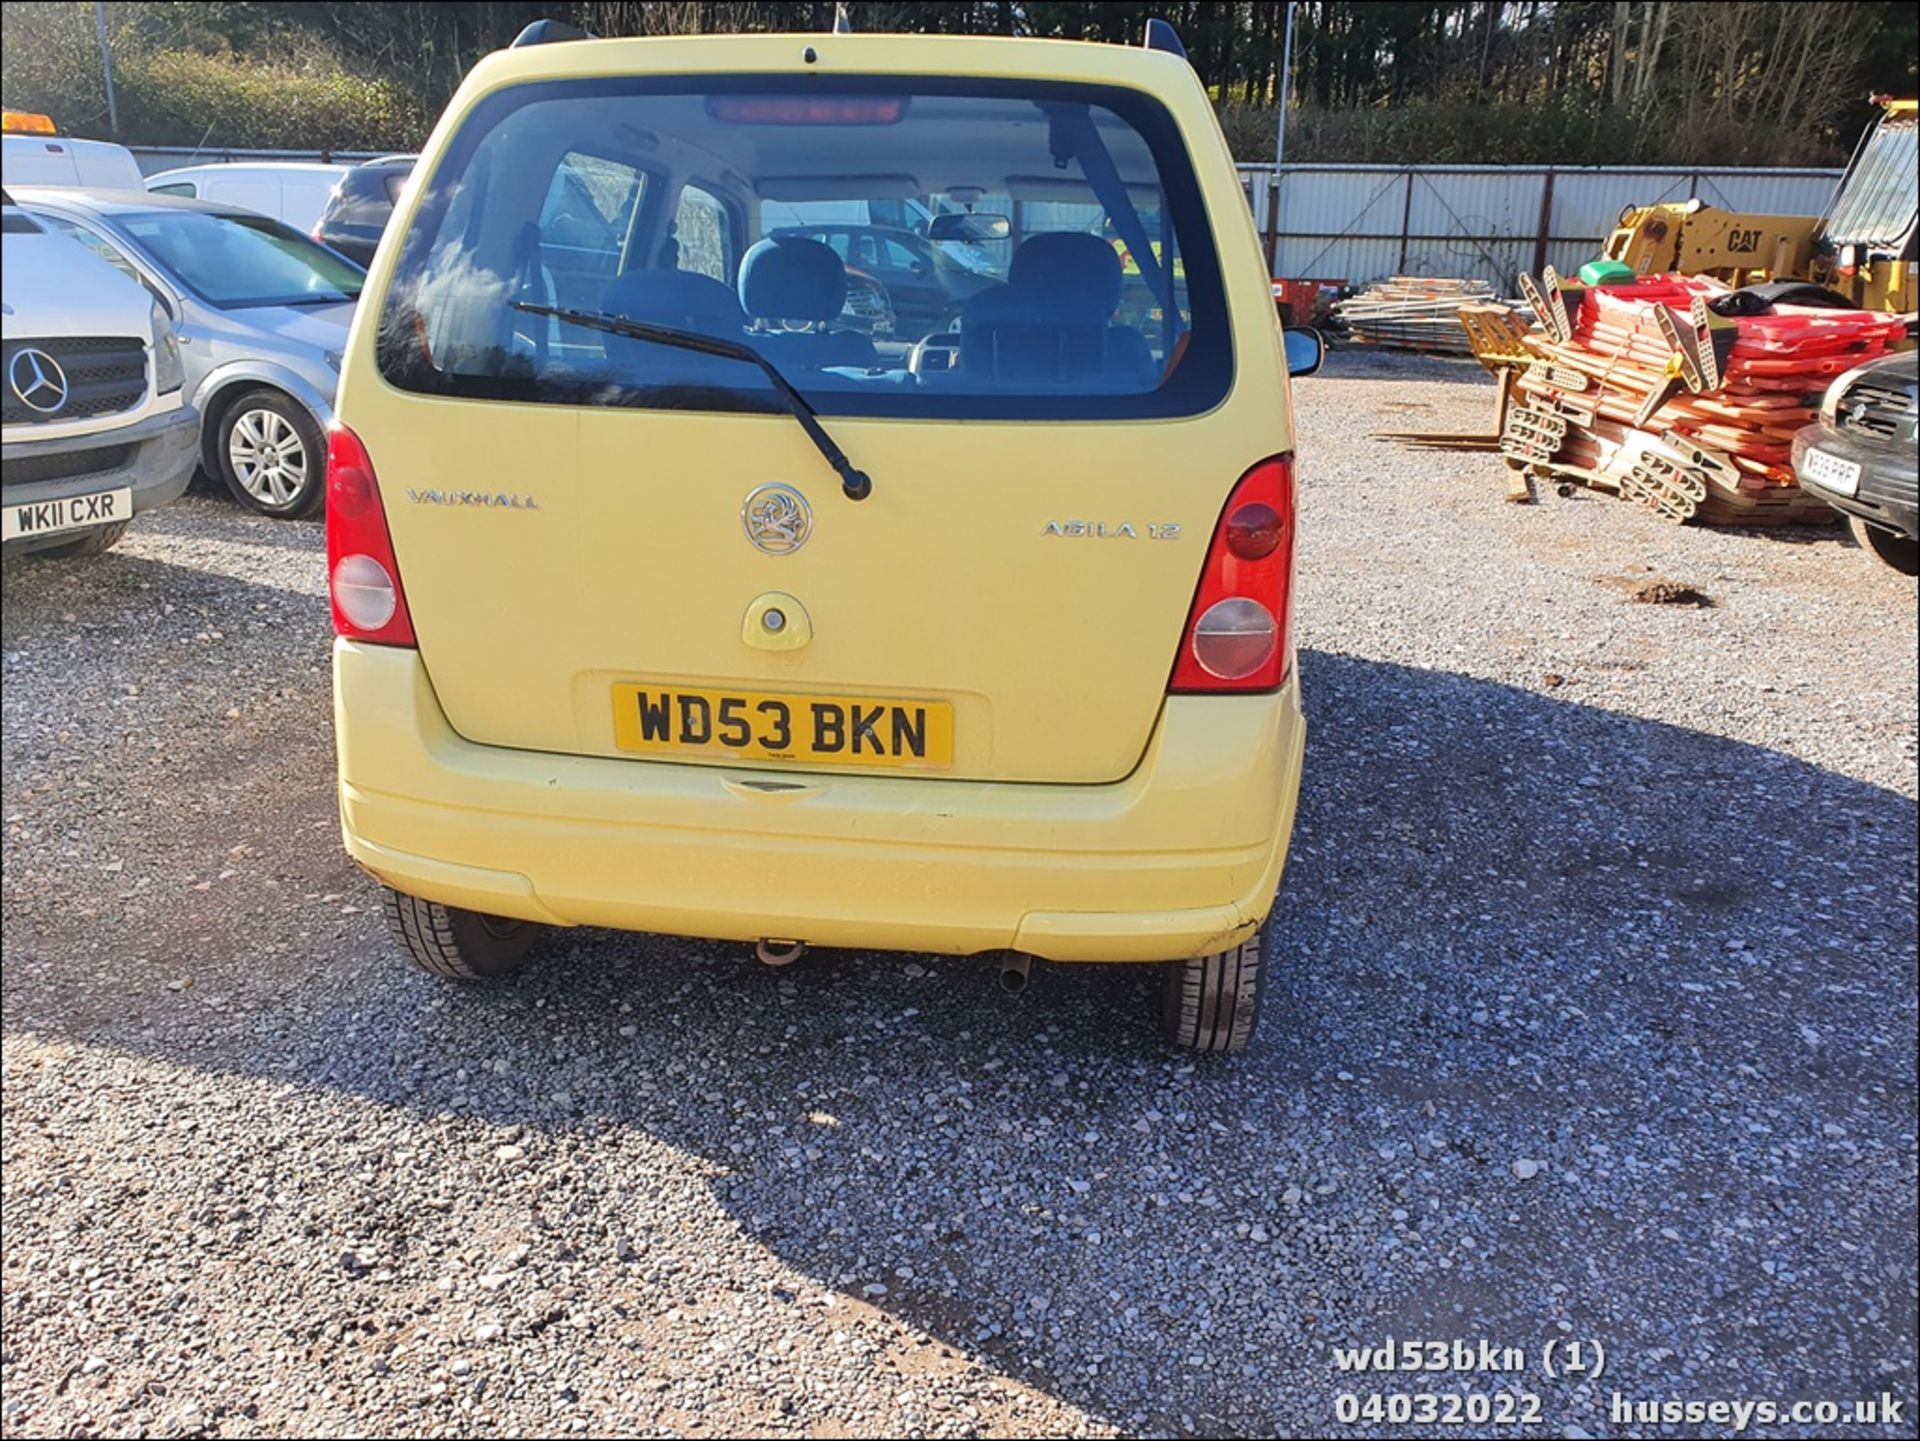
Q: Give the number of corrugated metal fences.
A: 1